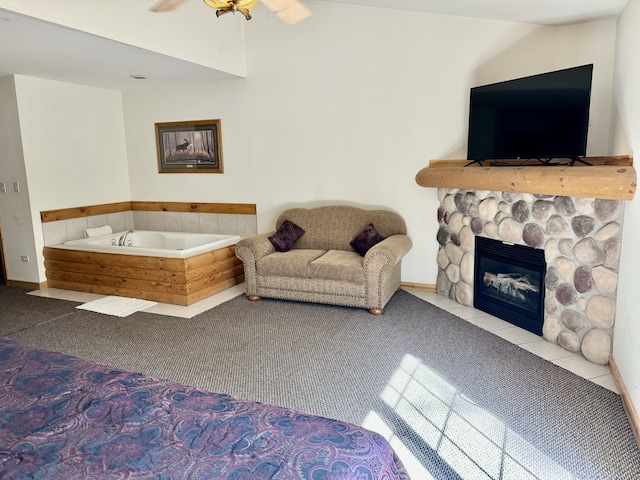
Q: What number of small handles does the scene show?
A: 2